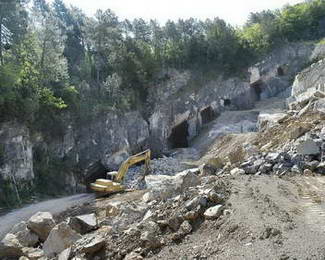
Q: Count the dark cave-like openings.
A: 6